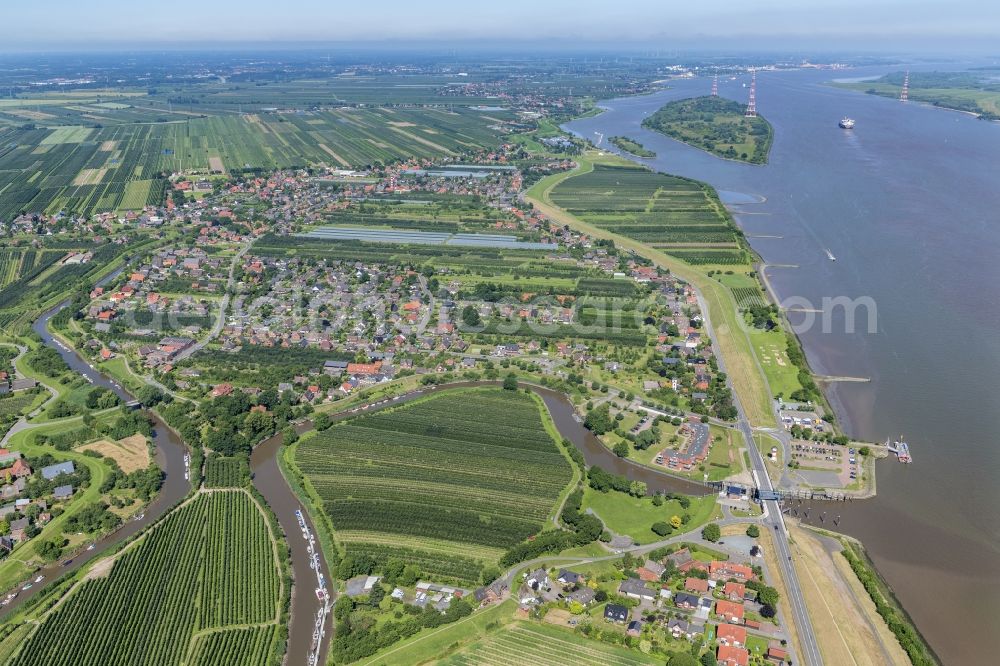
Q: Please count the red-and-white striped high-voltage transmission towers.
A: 3